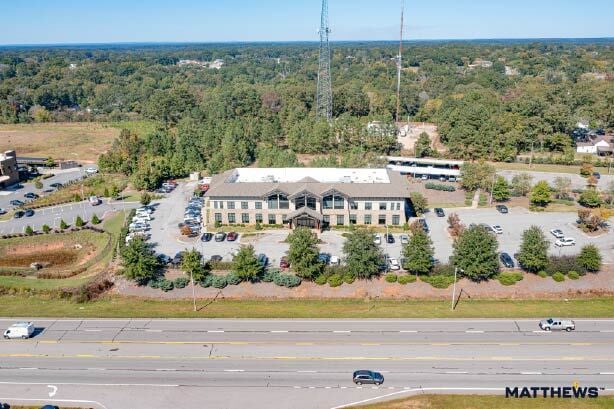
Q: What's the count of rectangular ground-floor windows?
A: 12